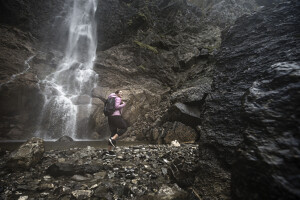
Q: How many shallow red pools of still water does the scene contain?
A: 0